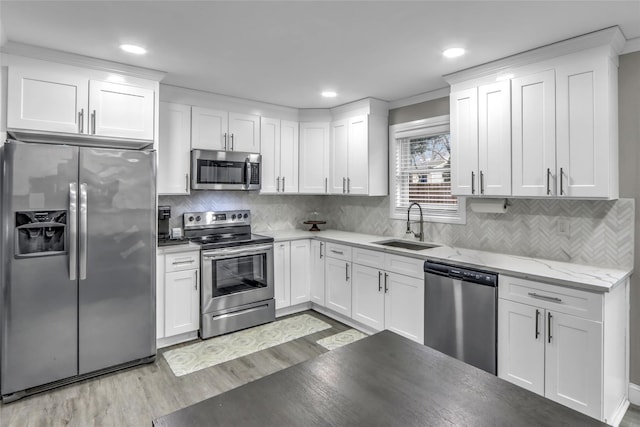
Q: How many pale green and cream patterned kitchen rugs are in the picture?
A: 2